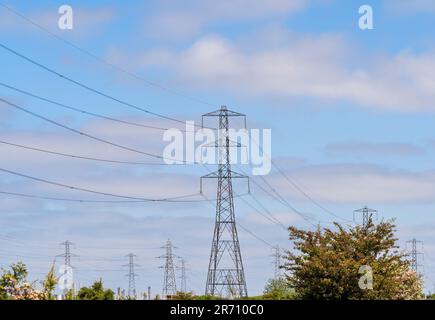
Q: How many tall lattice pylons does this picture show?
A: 8